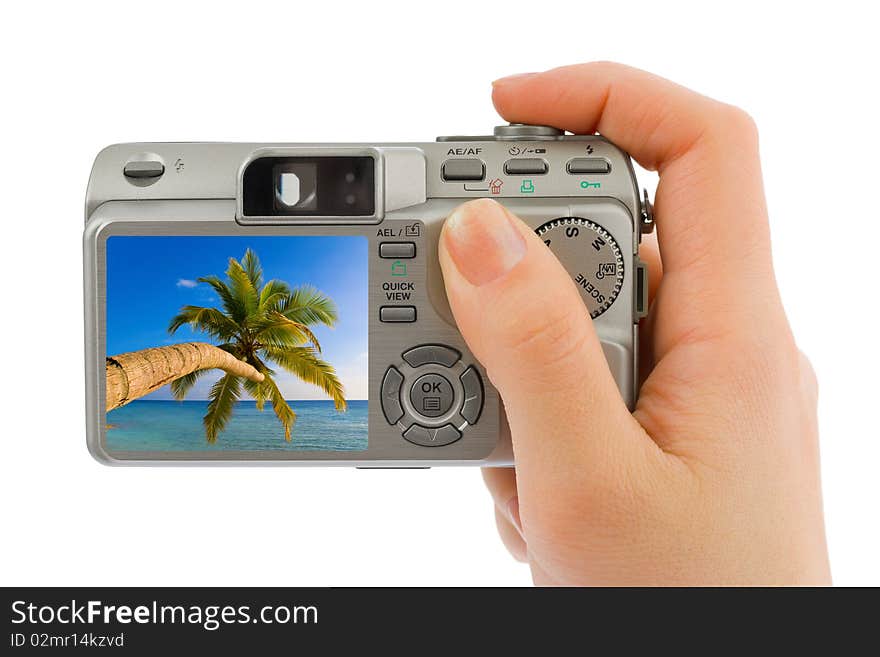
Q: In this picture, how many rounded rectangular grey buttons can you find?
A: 5